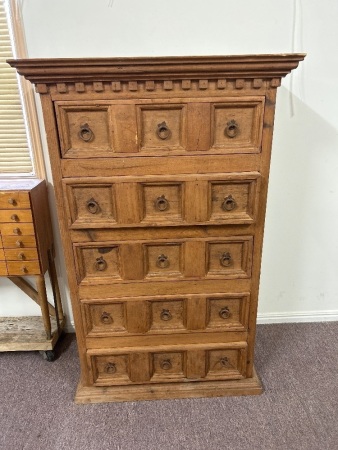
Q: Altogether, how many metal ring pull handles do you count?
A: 15